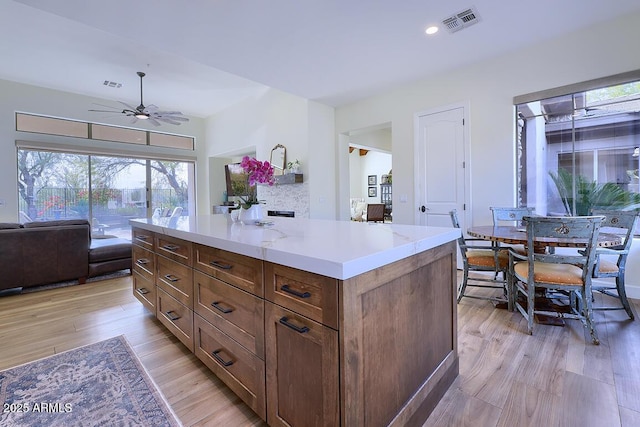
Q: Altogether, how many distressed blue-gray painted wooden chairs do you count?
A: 4